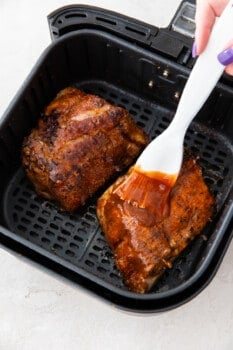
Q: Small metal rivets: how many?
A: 3